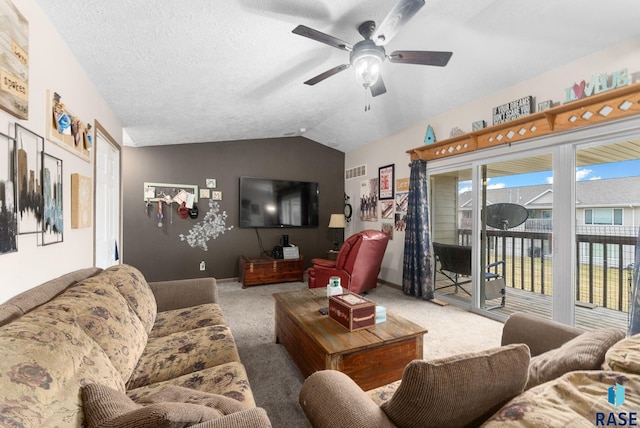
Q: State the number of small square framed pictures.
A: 3